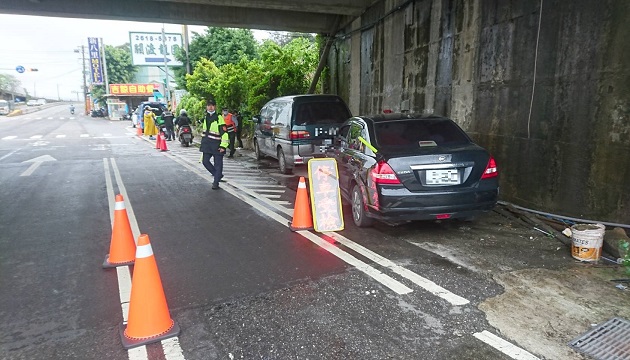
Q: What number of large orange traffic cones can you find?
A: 3